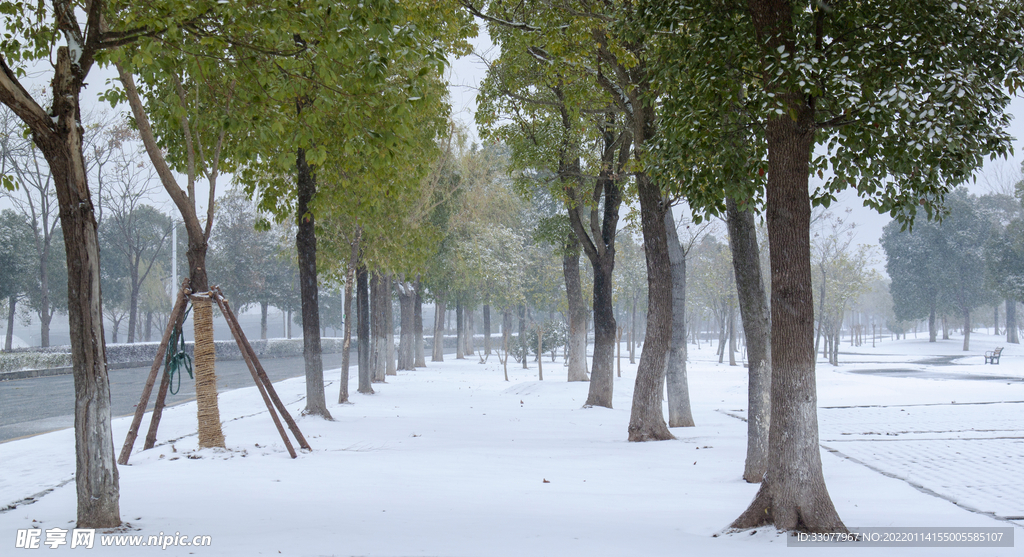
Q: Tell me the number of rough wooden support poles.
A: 4